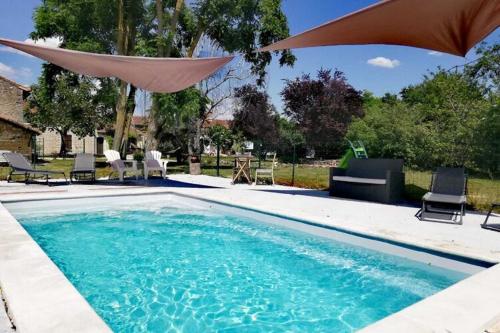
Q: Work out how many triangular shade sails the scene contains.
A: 2